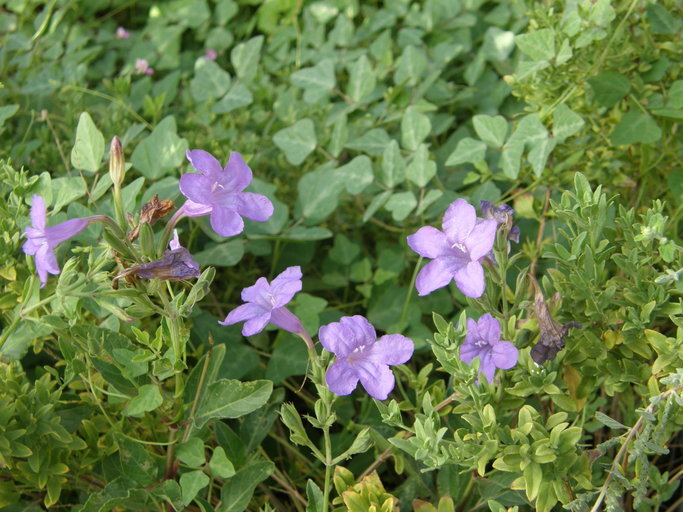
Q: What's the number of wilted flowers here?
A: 4